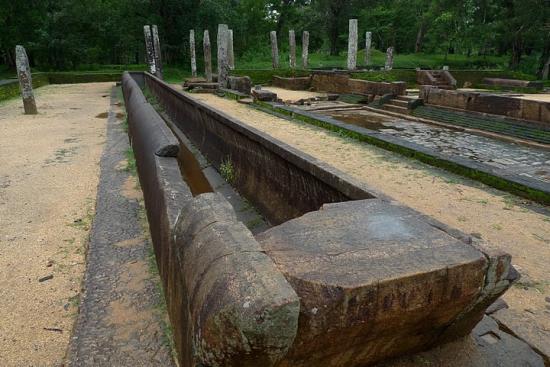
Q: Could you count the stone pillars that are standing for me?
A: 13